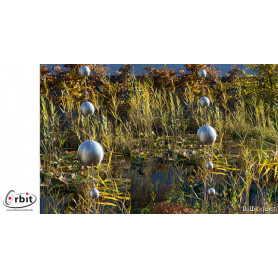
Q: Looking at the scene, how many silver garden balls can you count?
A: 9